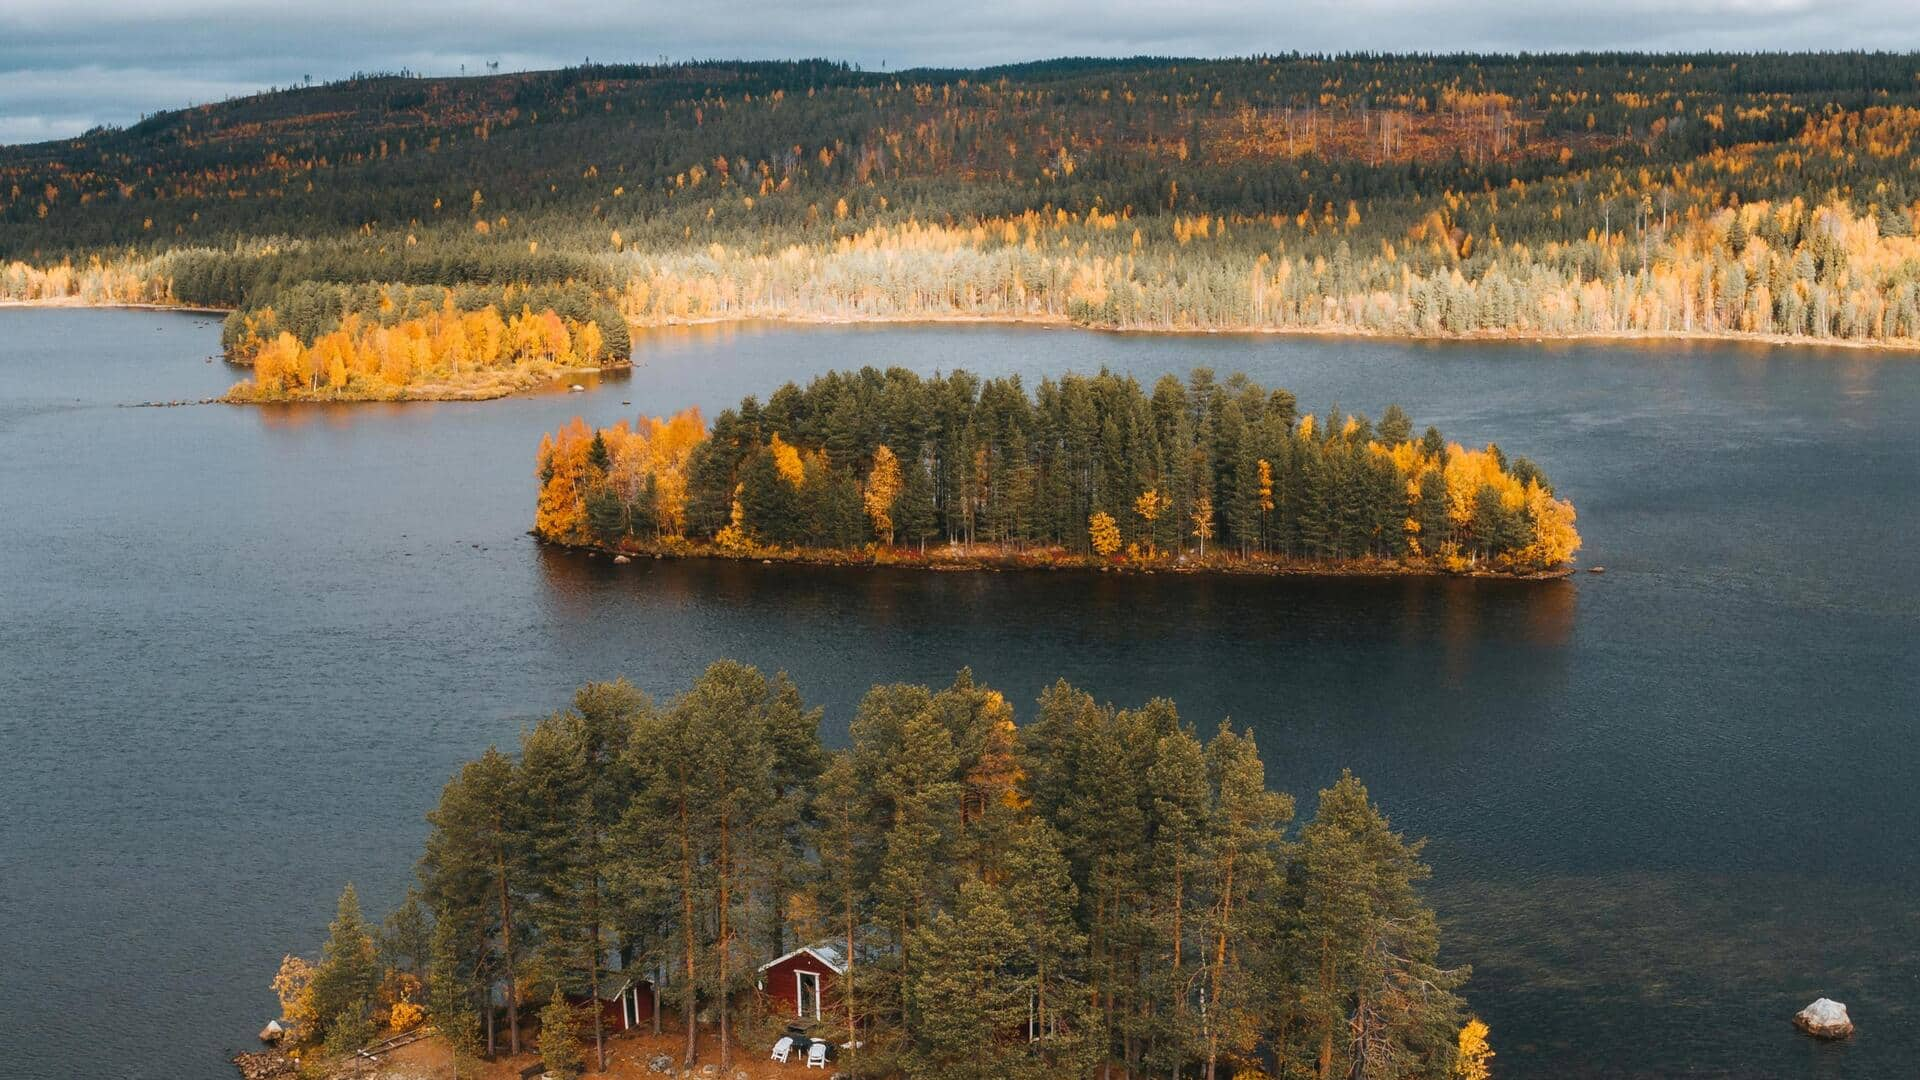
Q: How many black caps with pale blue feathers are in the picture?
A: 0